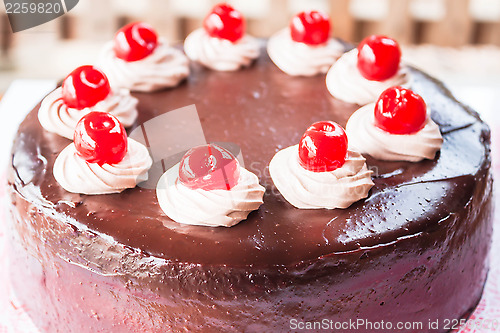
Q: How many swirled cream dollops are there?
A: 9